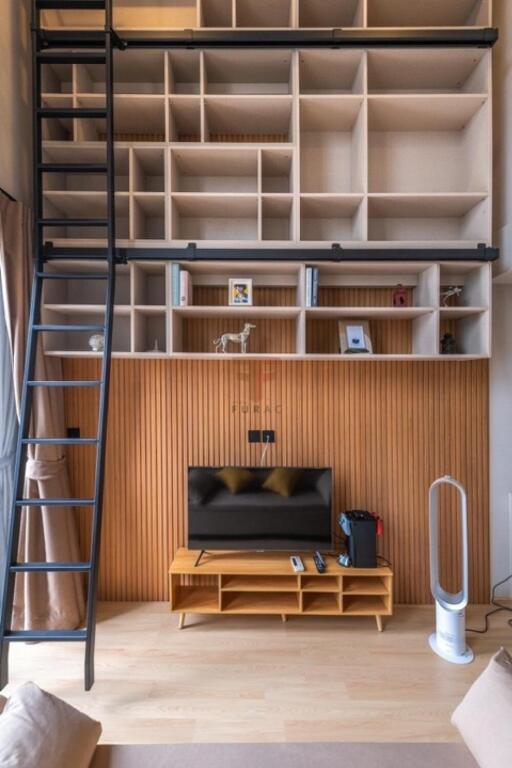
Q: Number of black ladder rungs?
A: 12